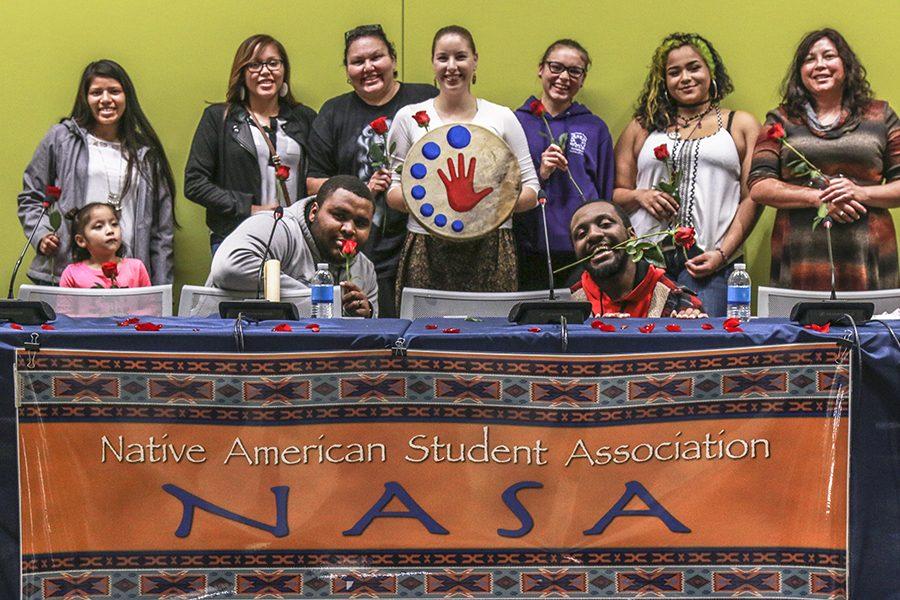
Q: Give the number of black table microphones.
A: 4